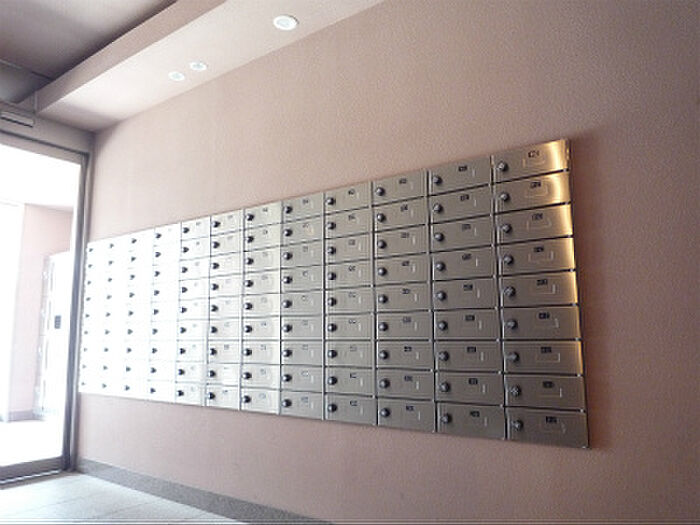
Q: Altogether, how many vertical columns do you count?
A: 12